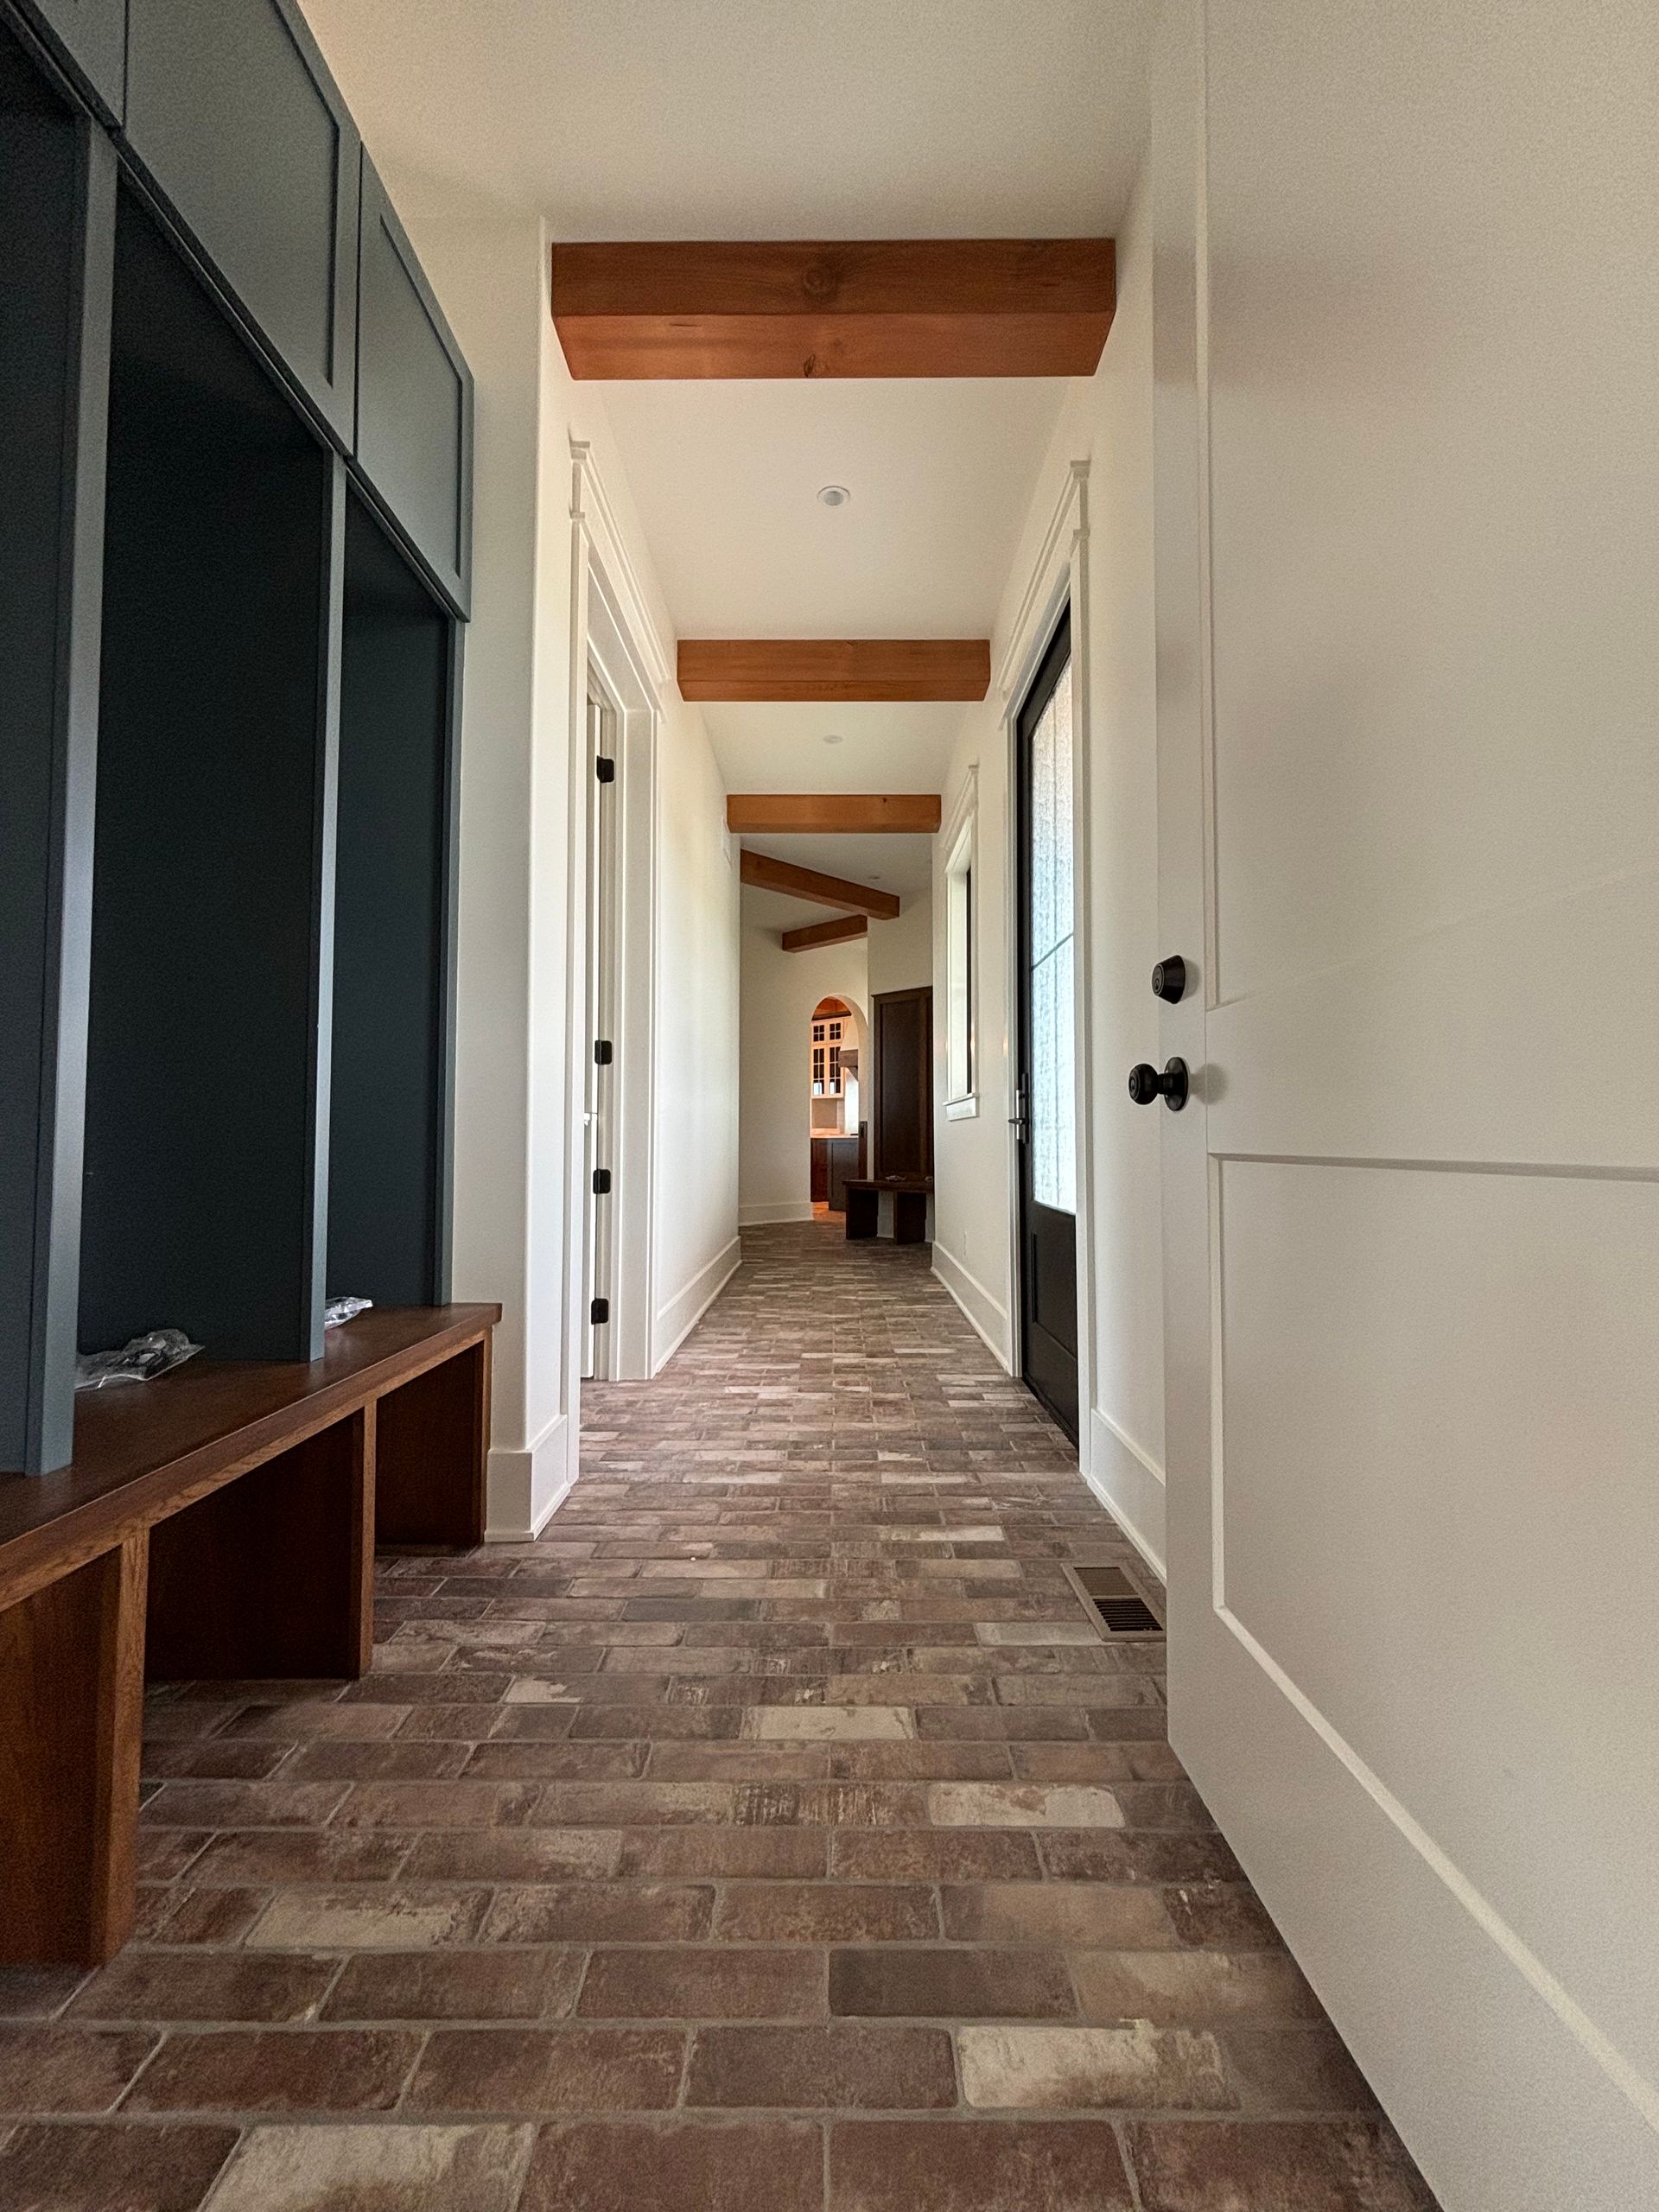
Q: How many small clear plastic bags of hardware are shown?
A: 2